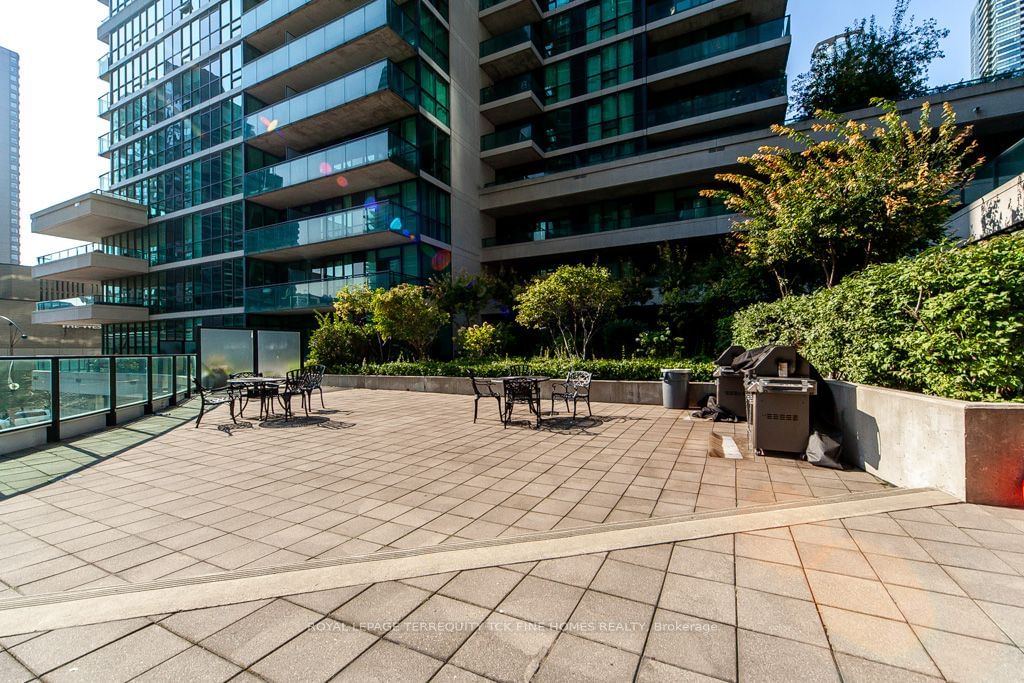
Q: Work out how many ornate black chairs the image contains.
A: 8